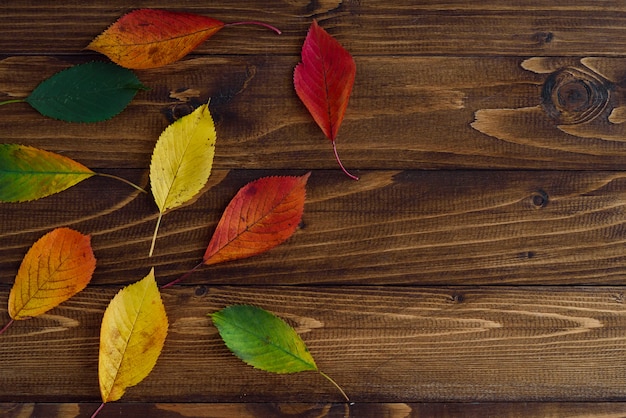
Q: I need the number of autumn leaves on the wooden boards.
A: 9